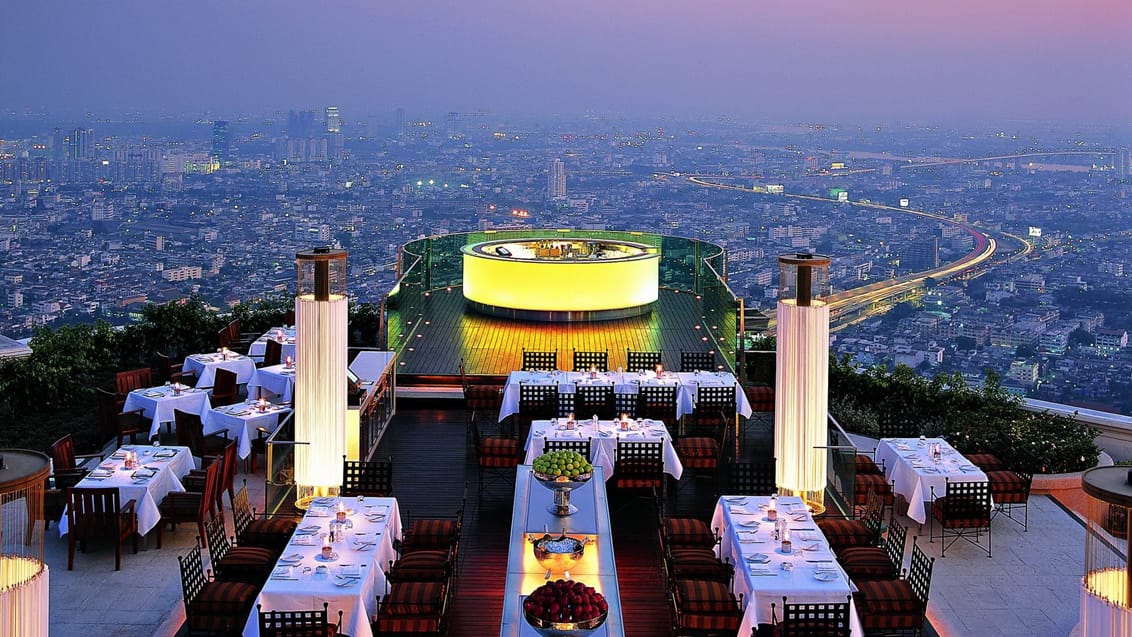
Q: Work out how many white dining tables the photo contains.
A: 11